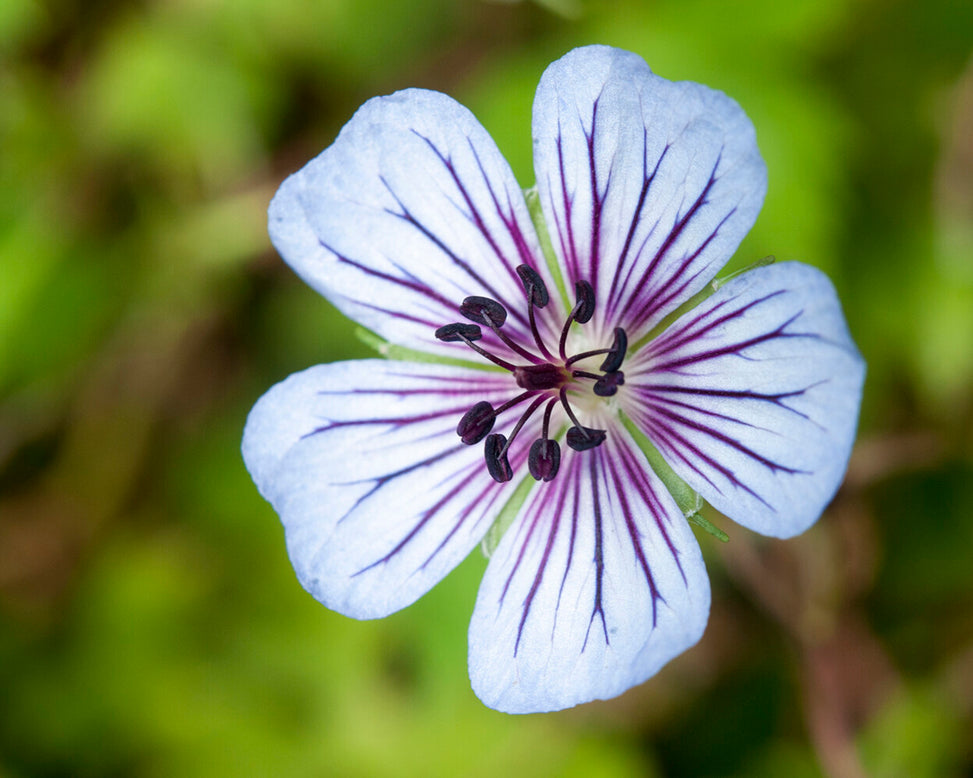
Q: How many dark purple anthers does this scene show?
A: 10